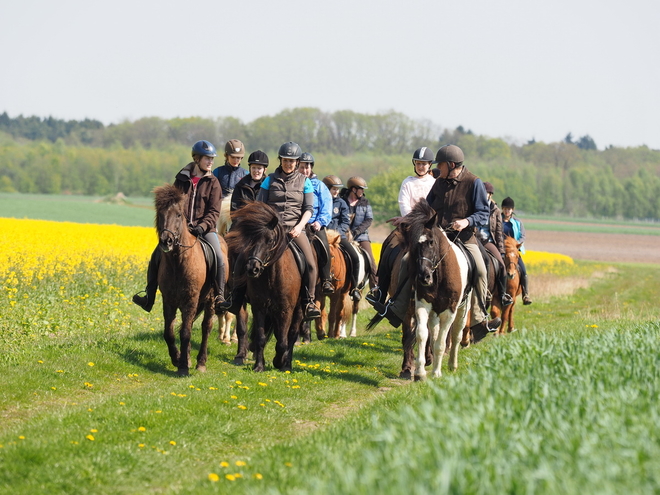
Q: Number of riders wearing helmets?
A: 11